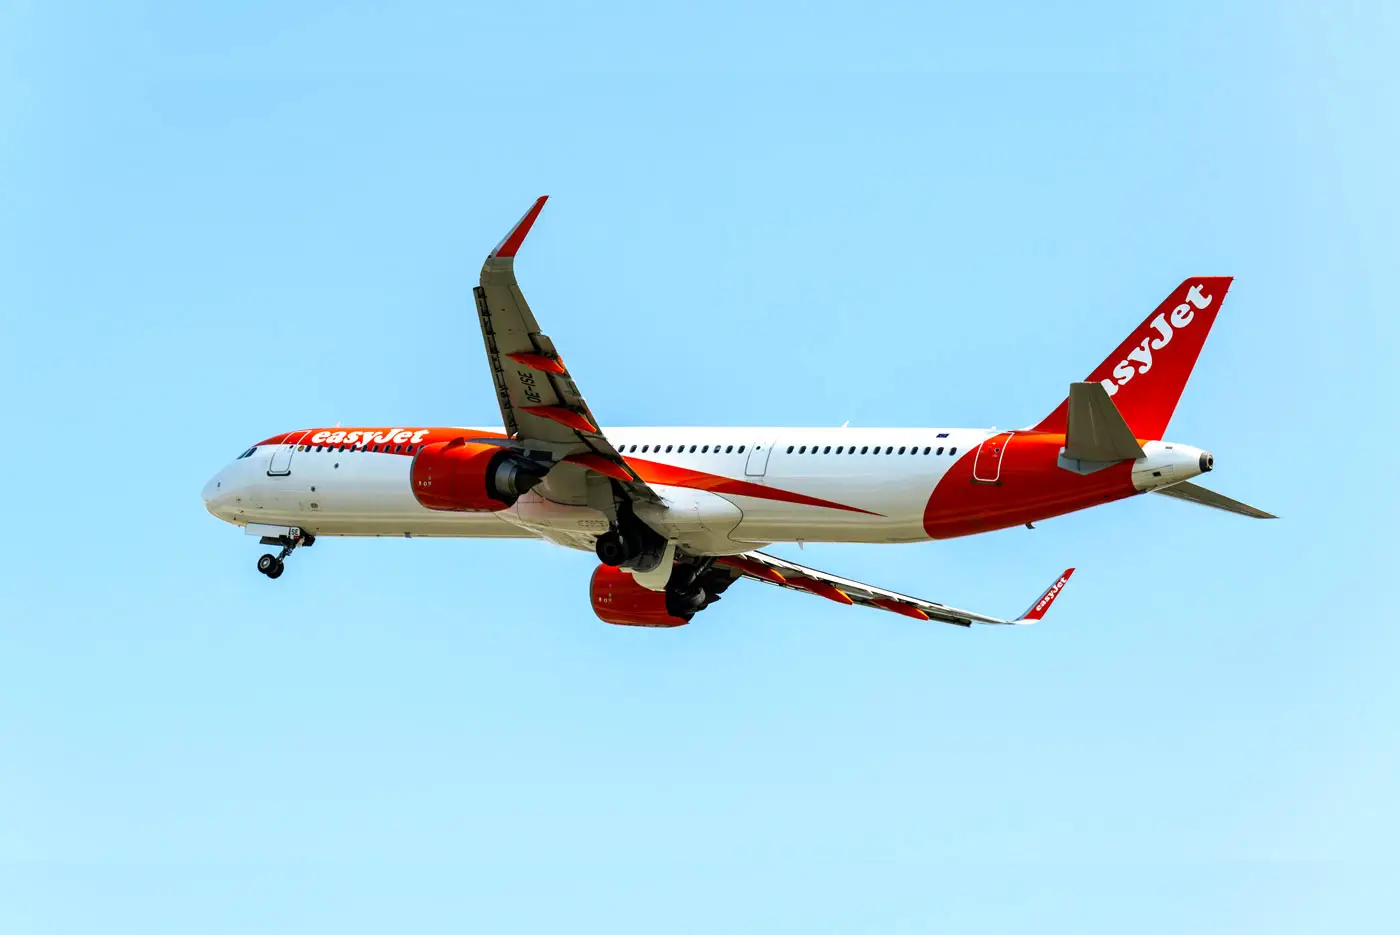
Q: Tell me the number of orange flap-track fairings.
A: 6